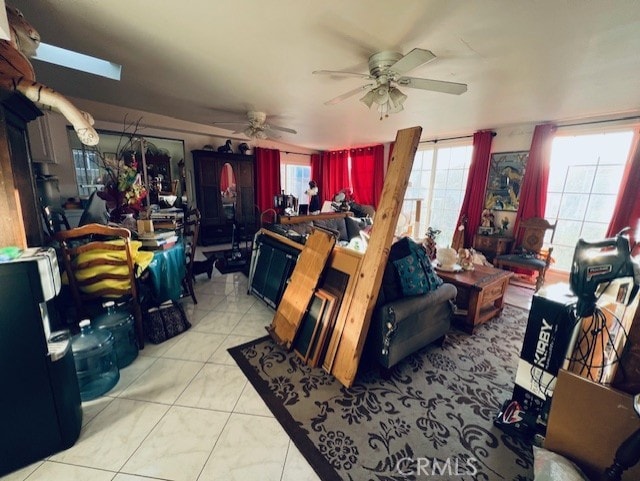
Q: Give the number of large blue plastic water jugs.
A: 2